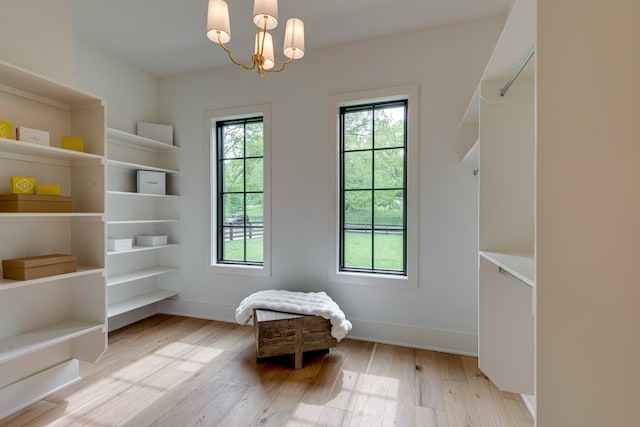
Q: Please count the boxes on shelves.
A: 11